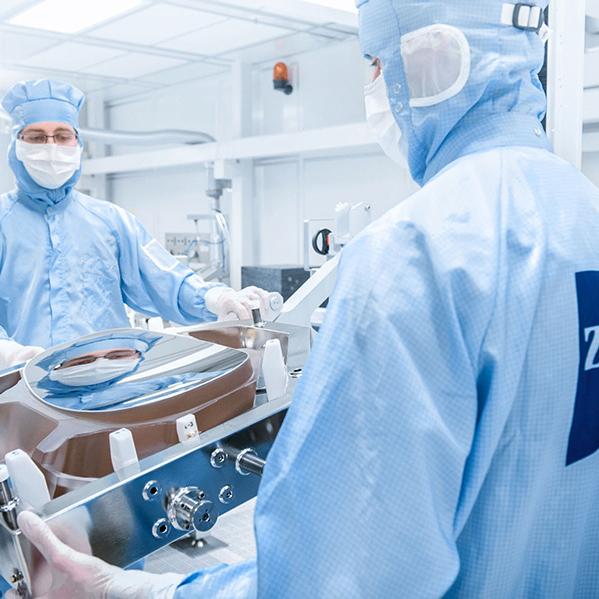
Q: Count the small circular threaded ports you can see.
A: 4